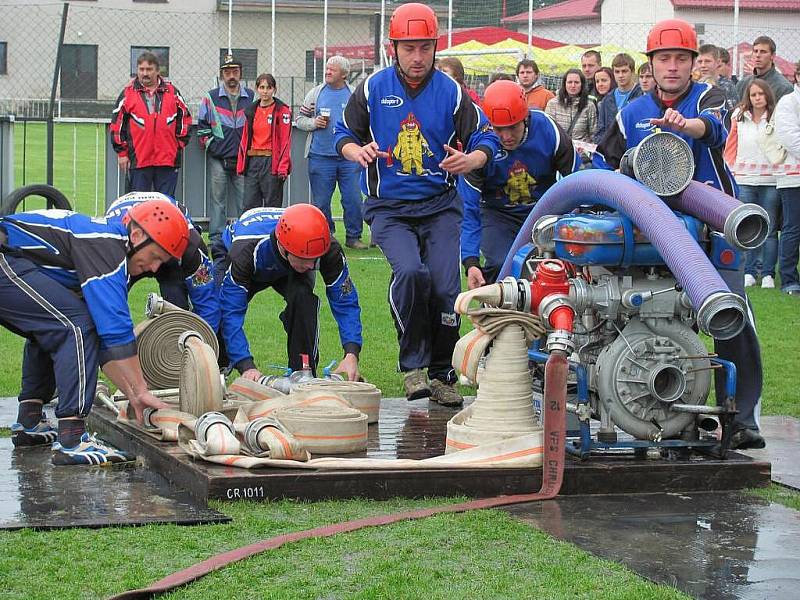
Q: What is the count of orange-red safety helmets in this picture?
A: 5